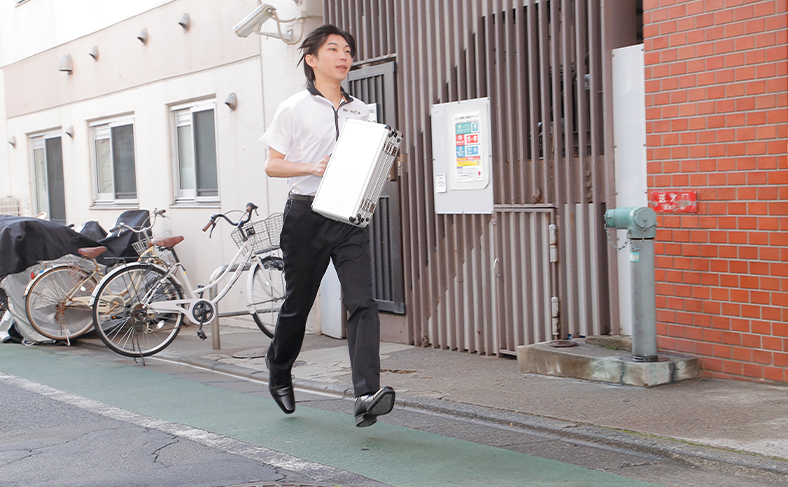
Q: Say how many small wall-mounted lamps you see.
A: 7